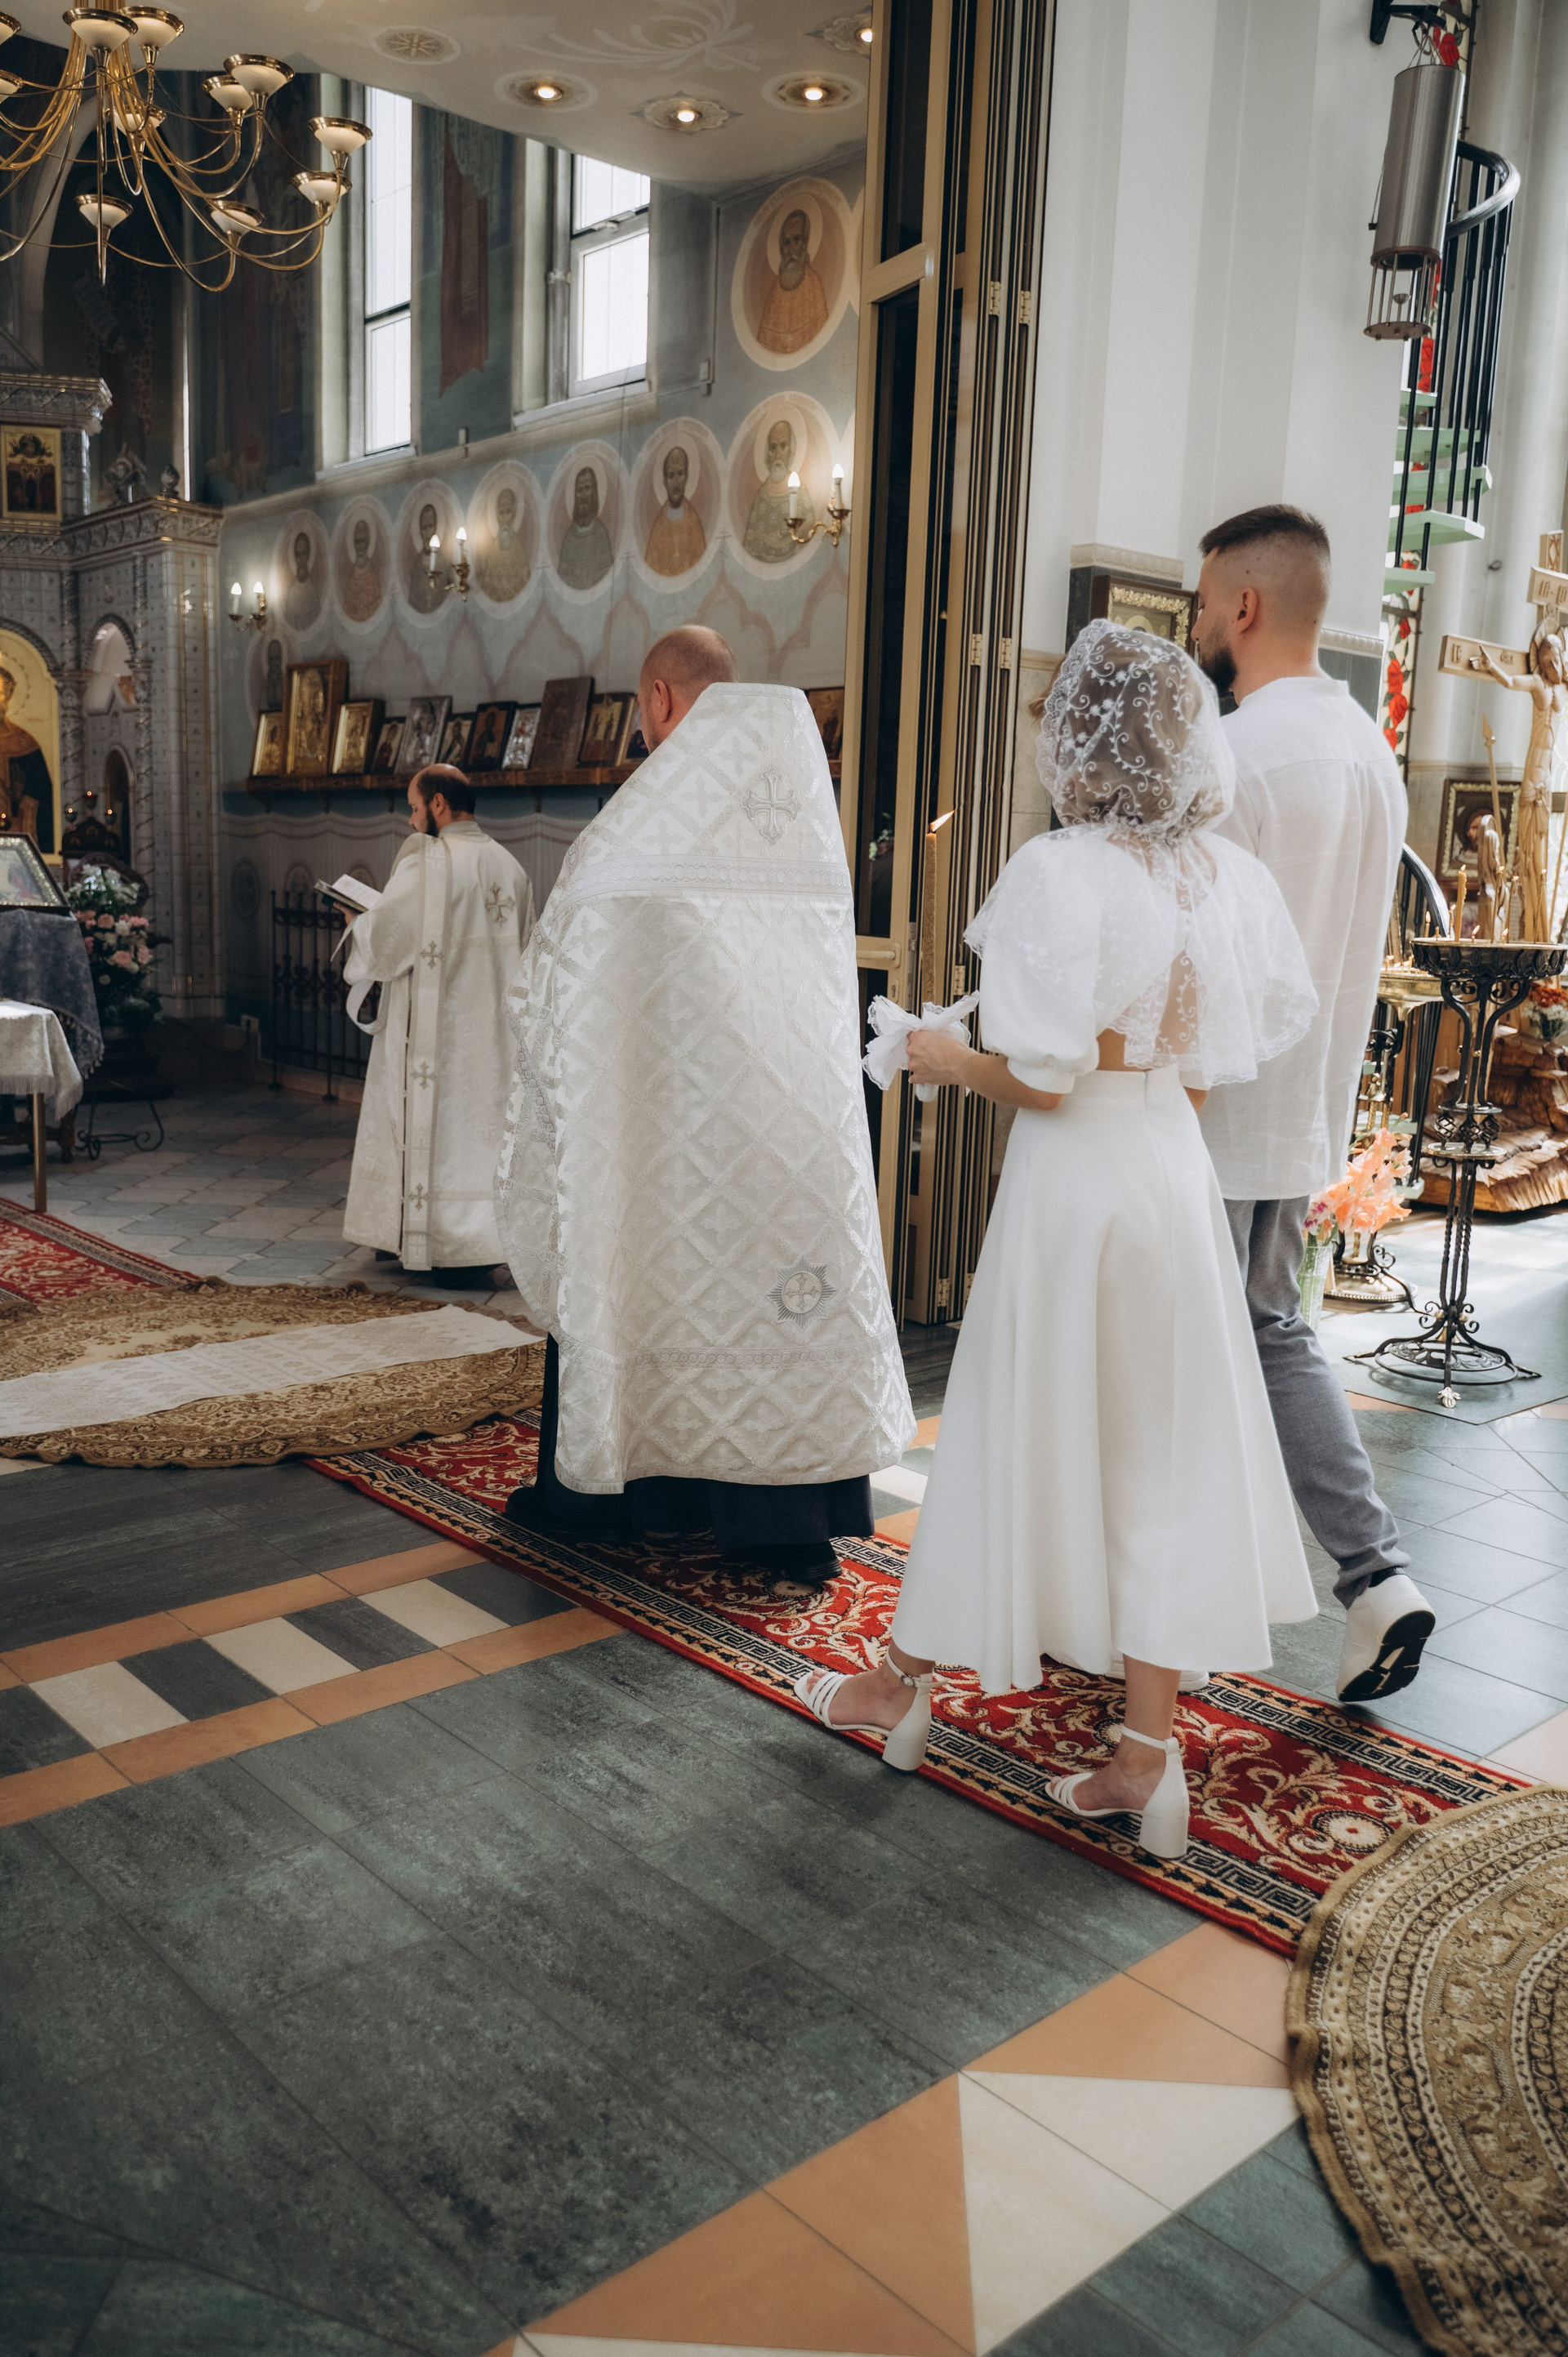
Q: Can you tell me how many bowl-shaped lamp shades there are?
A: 11